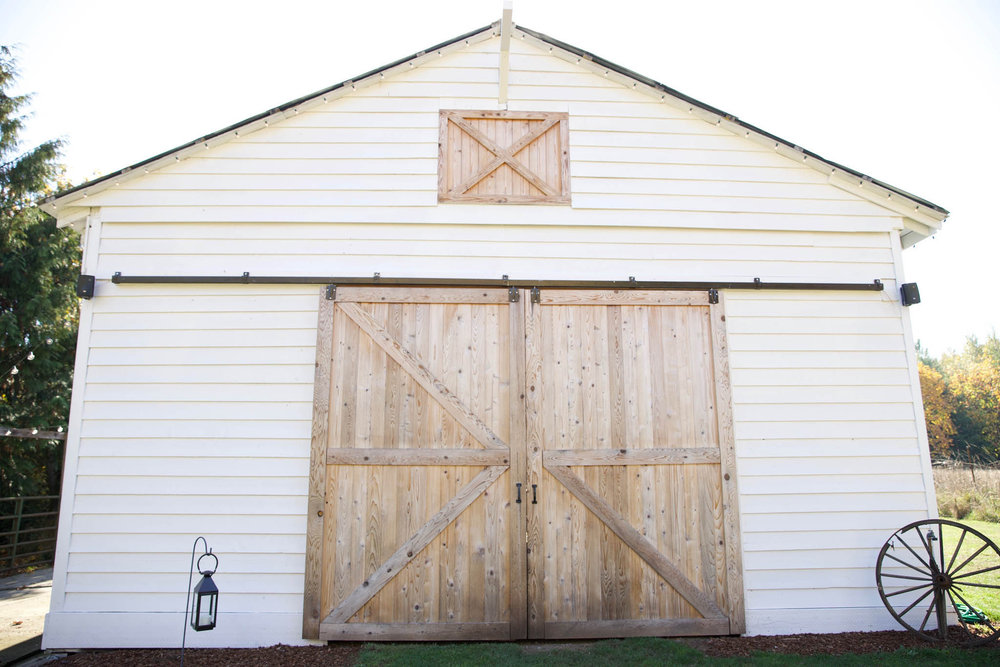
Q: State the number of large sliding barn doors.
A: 2